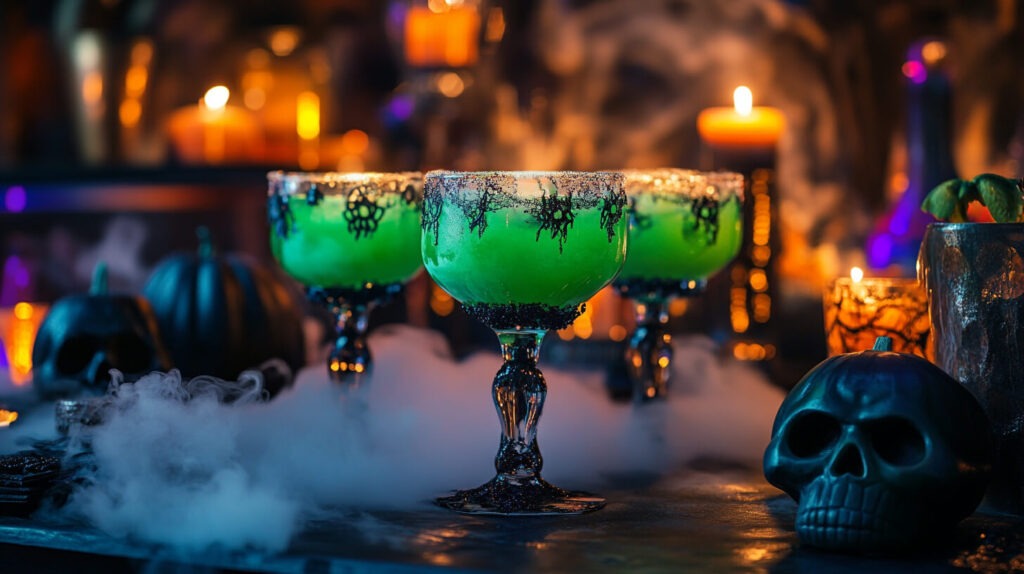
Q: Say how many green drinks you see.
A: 3